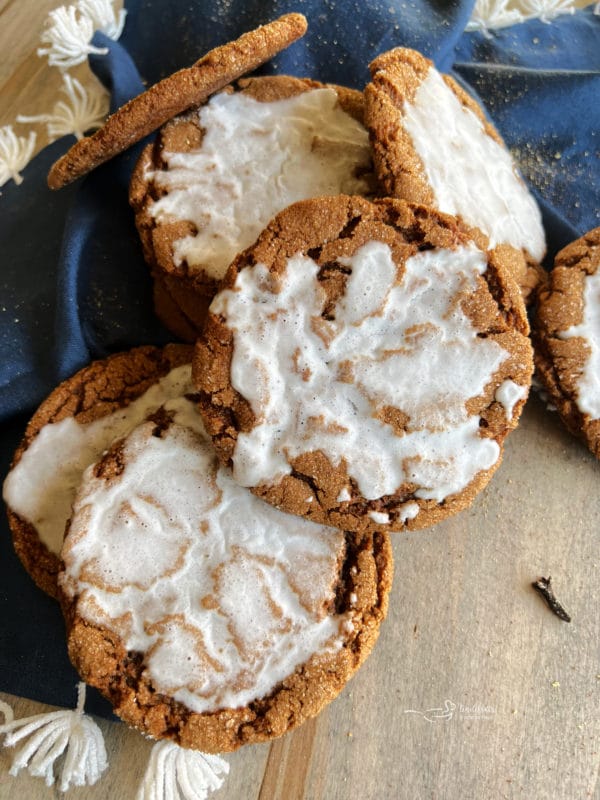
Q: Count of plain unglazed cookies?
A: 1